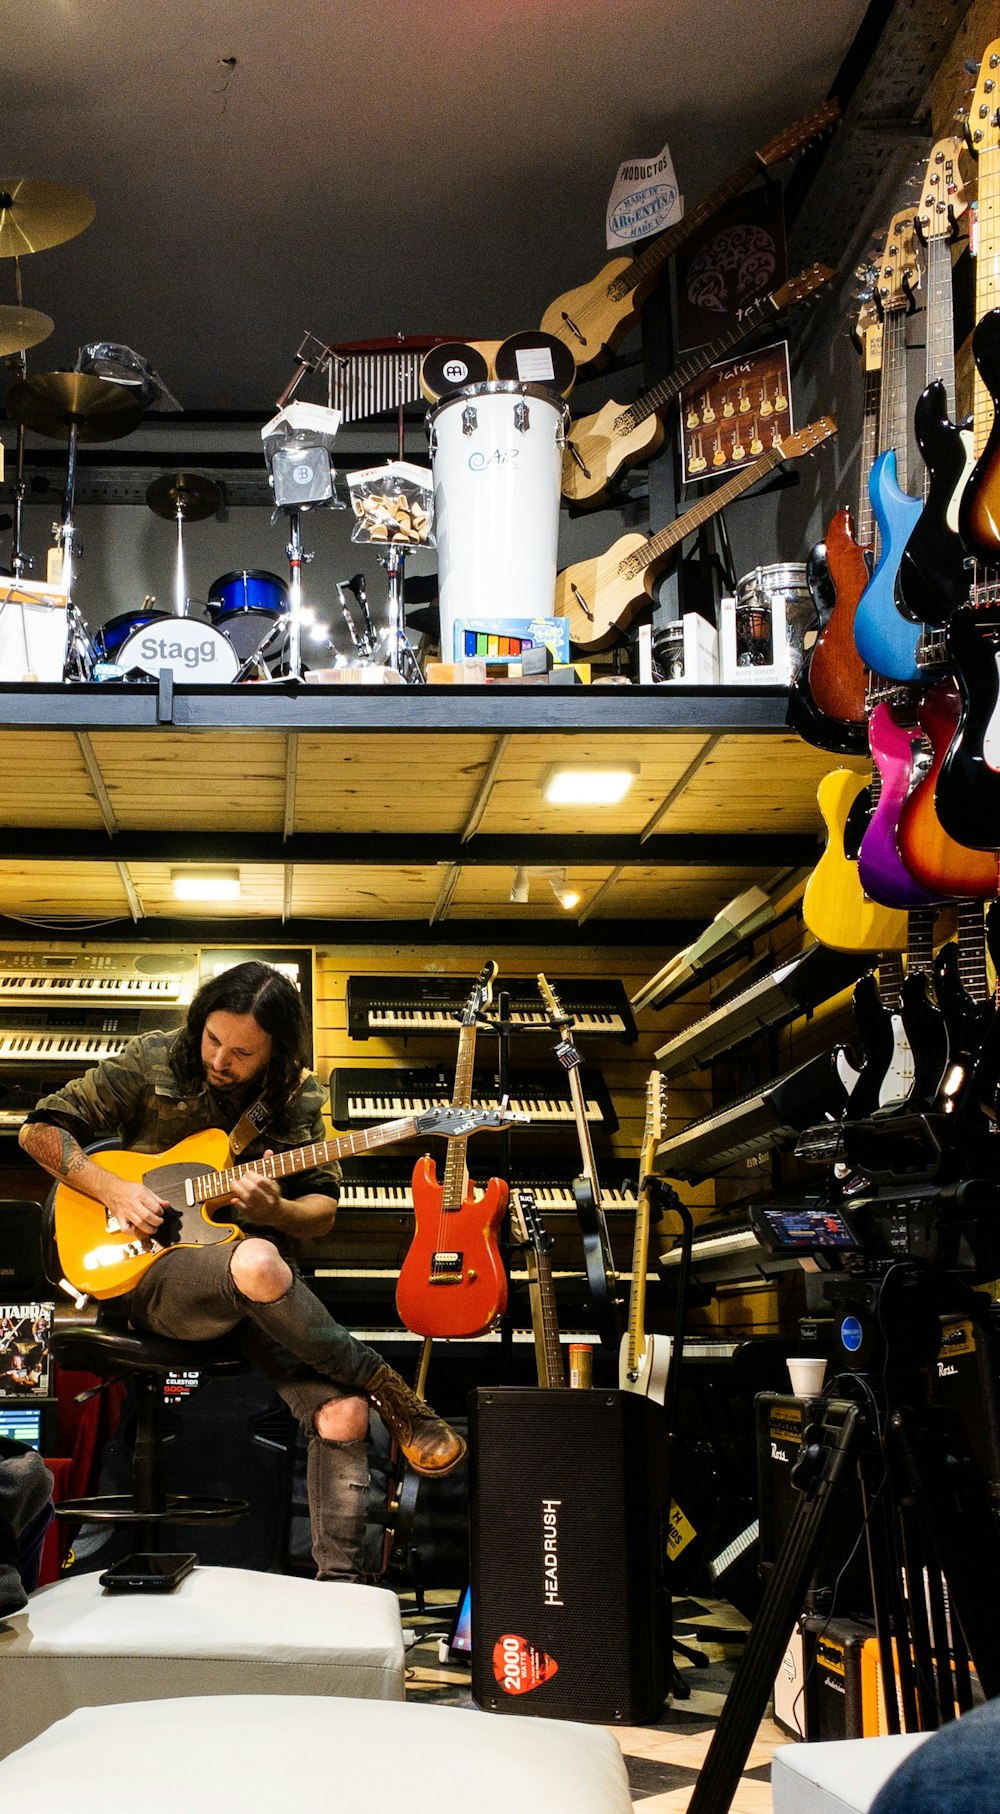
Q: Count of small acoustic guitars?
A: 3